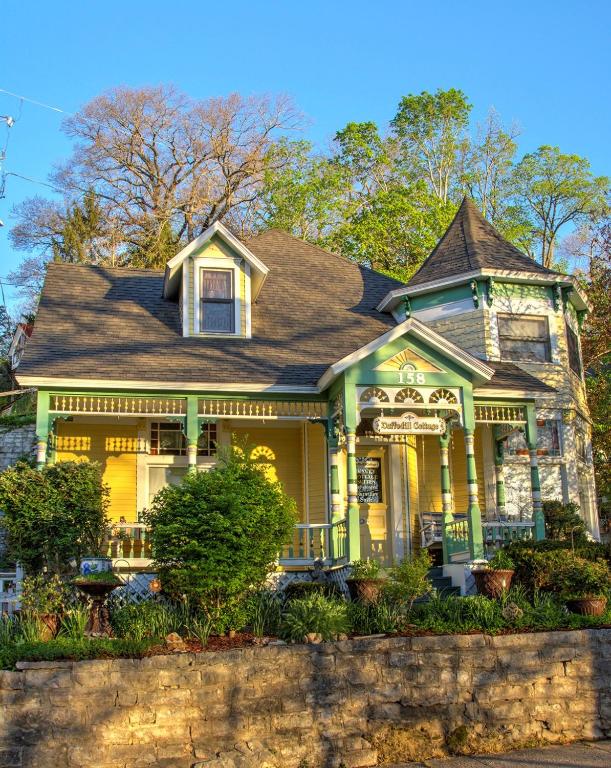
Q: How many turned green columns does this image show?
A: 8